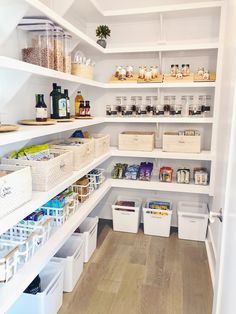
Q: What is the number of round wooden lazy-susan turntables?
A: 4